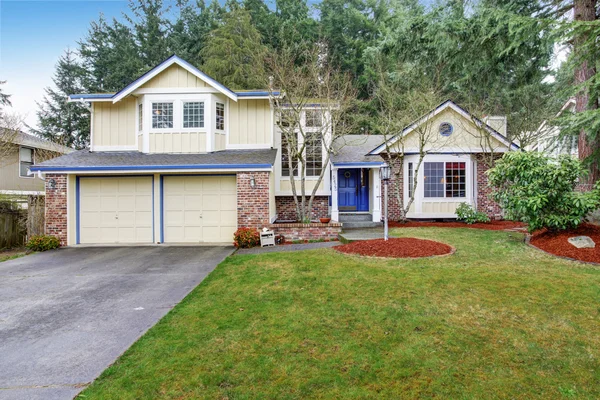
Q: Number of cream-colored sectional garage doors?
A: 2